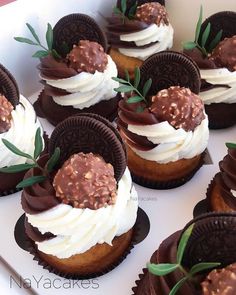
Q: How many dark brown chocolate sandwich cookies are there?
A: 7